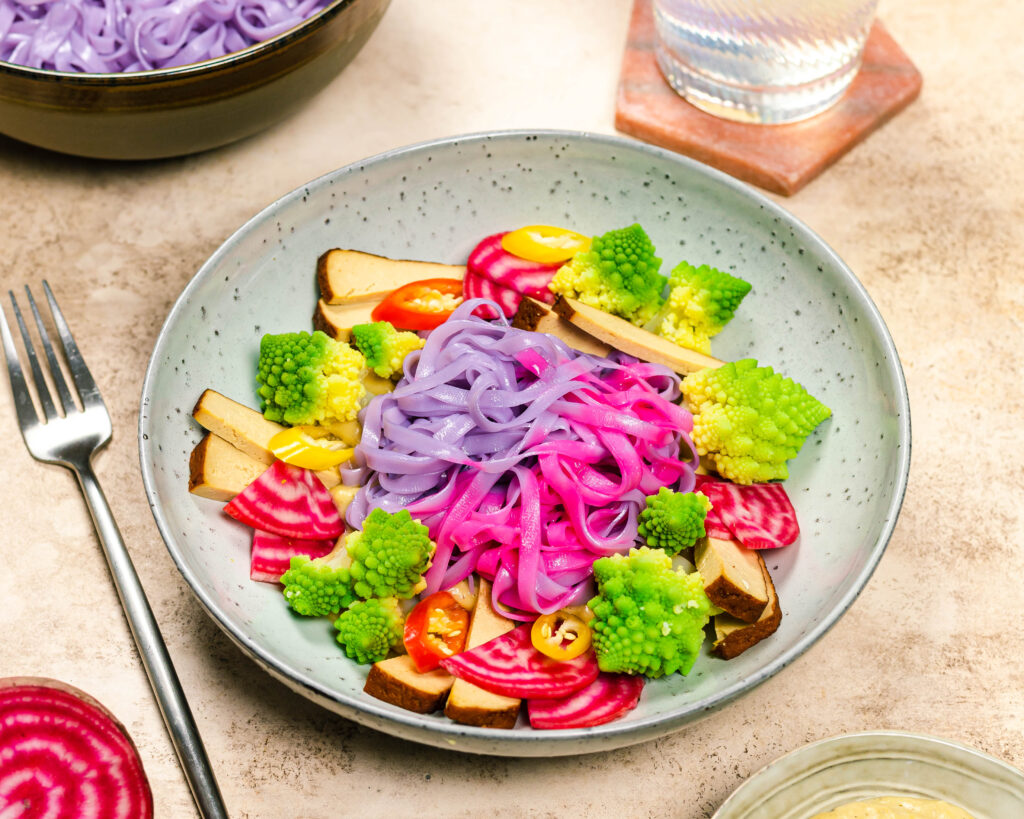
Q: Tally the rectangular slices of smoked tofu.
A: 10